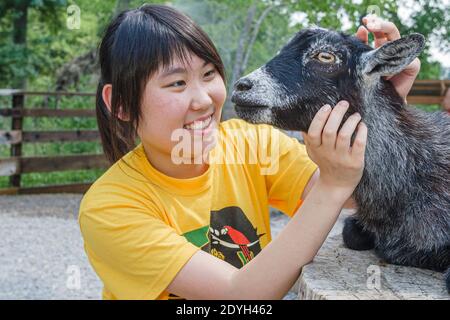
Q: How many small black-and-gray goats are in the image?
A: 1